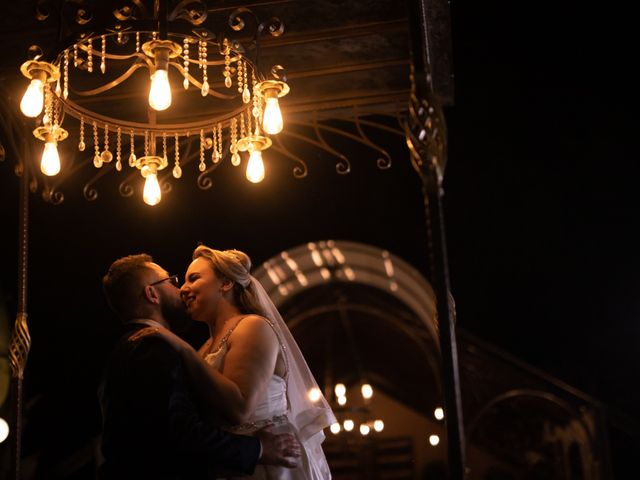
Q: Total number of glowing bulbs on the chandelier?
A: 6